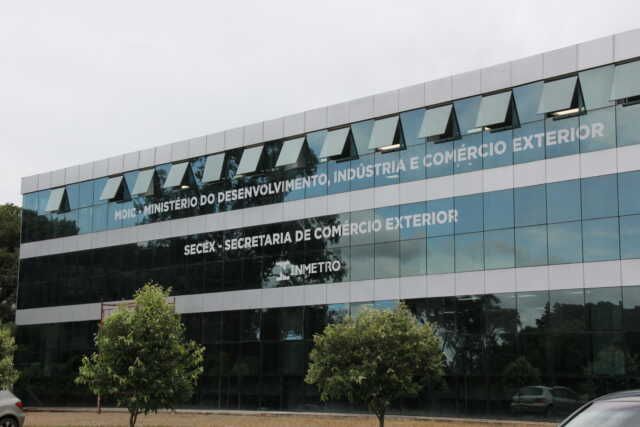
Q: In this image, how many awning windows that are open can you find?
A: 13